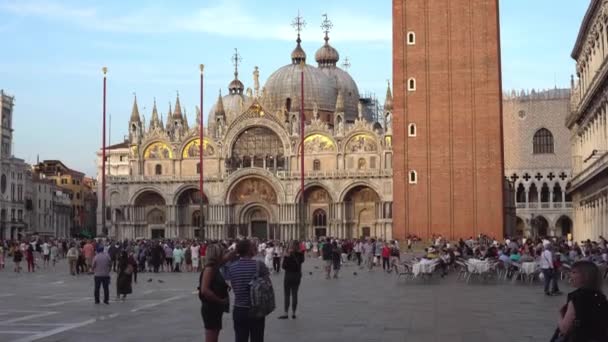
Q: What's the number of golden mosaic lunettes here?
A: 4